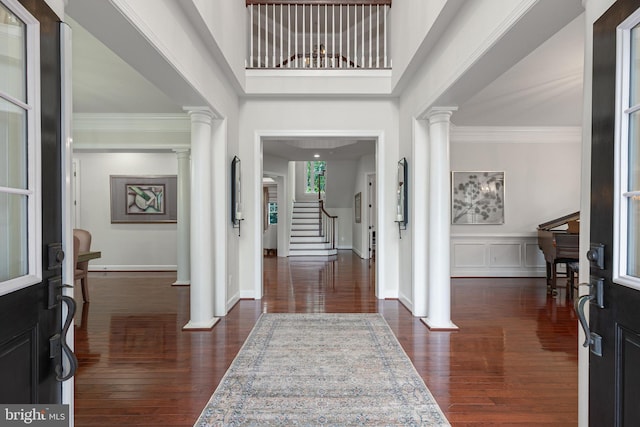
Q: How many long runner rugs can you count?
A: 1